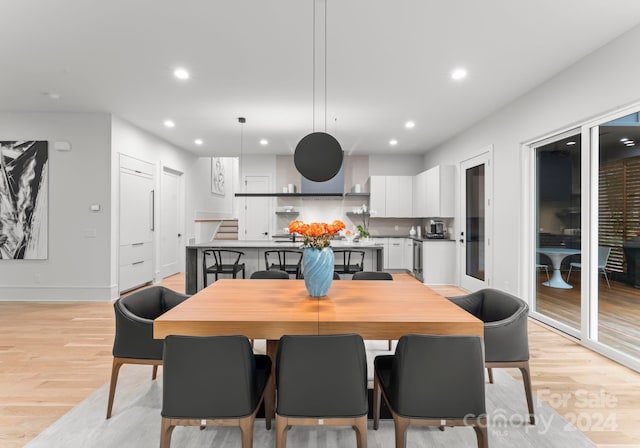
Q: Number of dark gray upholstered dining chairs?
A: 8